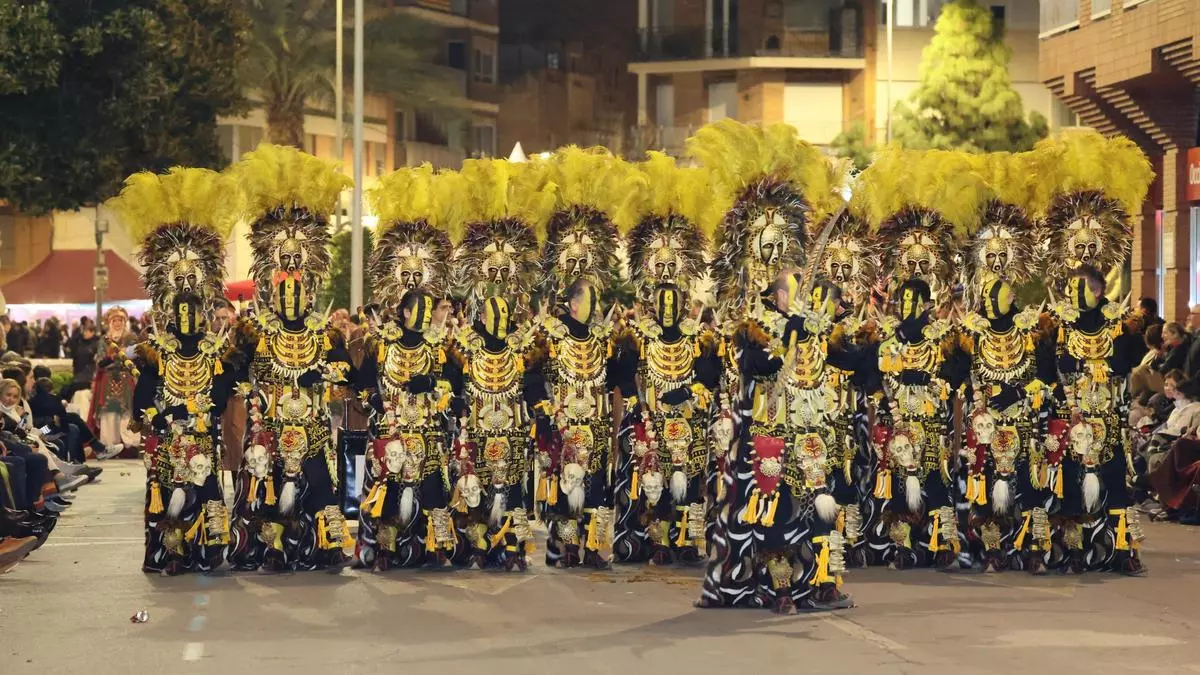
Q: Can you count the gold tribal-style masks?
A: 11